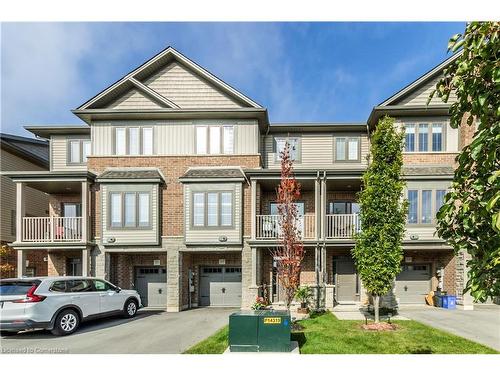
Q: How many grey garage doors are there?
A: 3